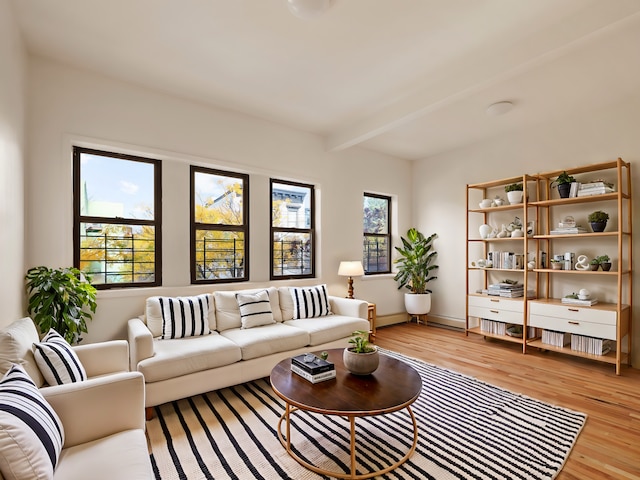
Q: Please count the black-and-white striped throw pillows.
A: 5